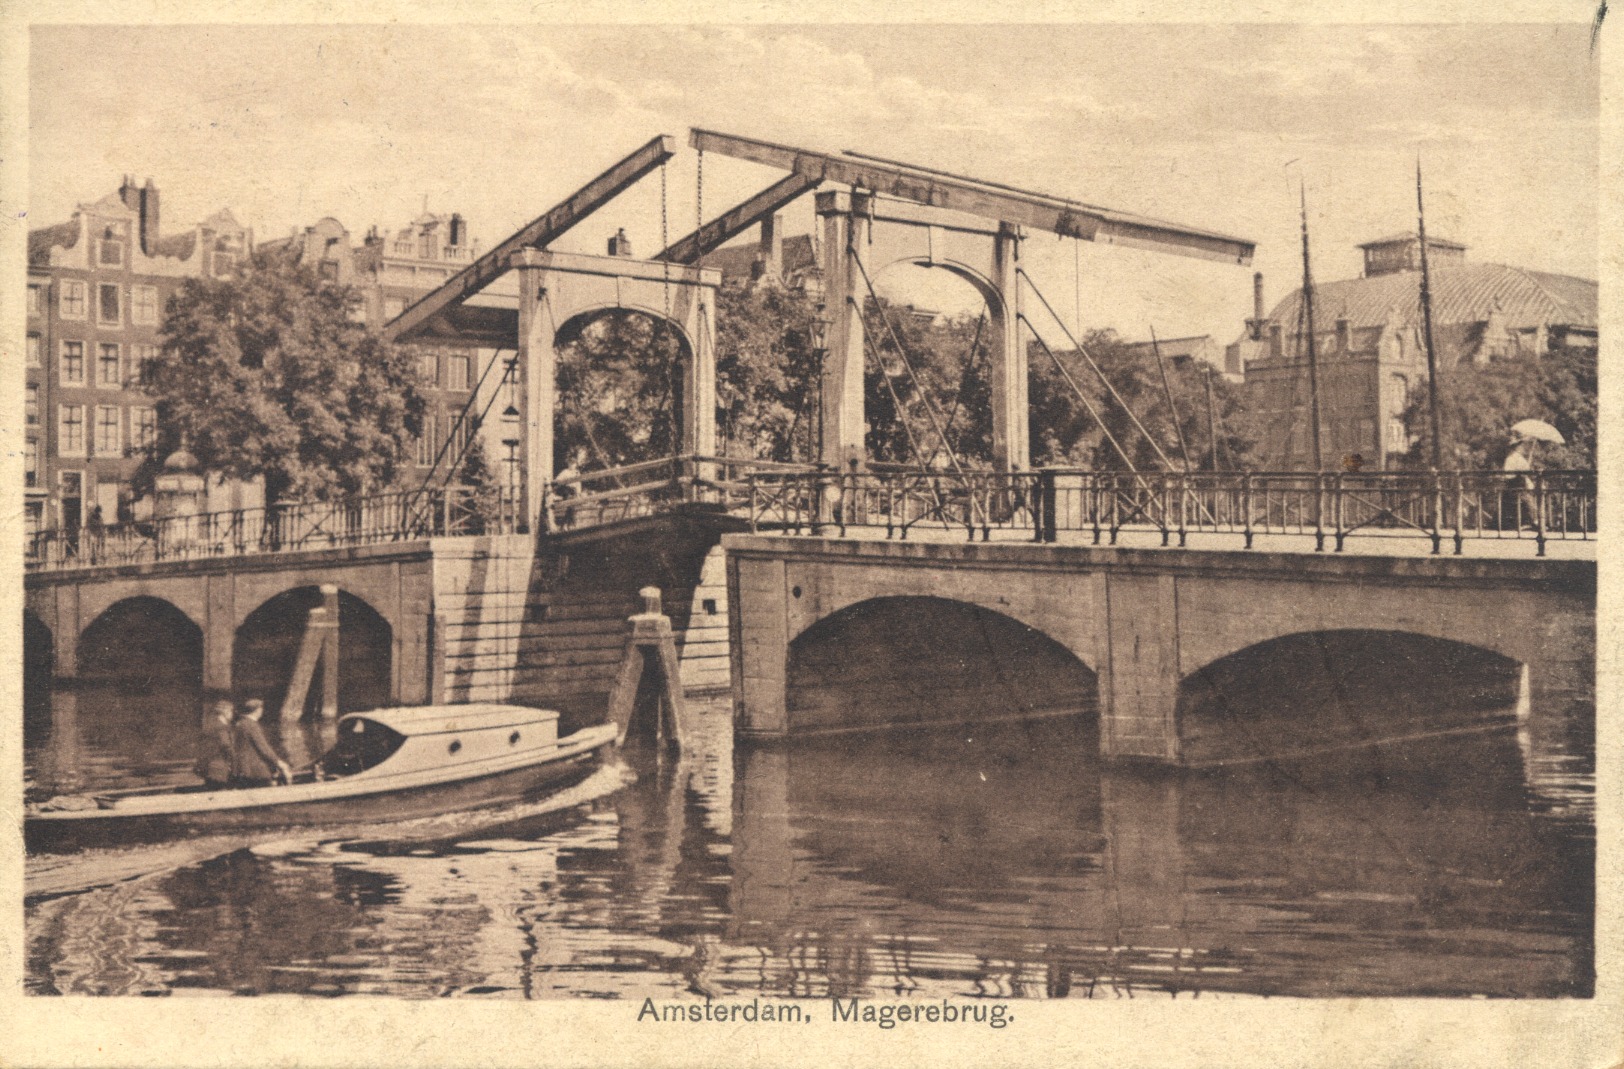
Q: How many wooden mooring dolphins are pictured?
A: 2